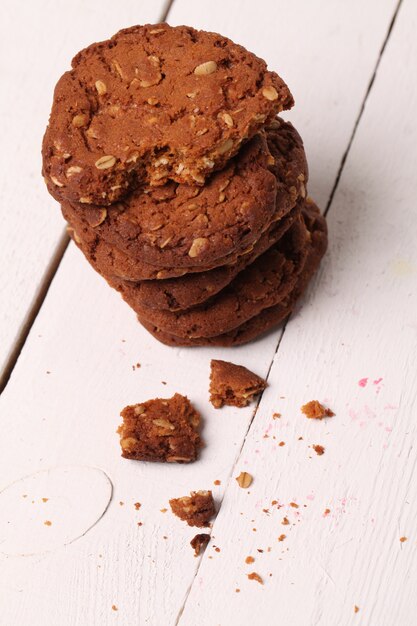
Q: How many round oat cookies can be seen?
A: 6